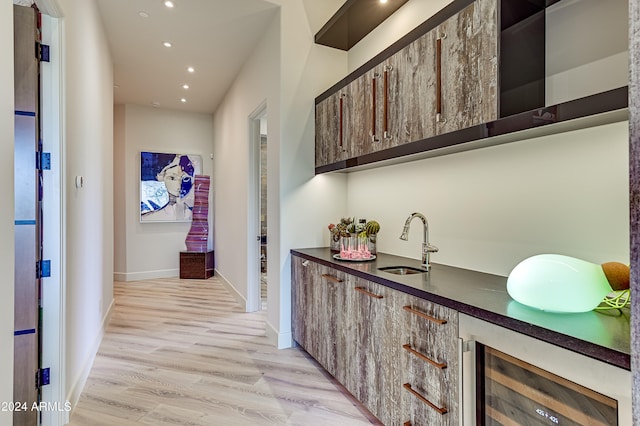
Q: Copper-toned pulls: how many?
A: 9